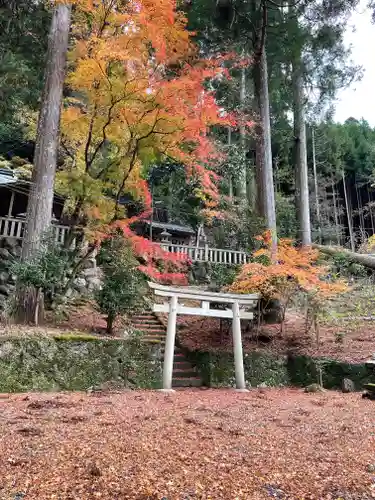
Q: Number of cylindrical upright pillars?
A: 2